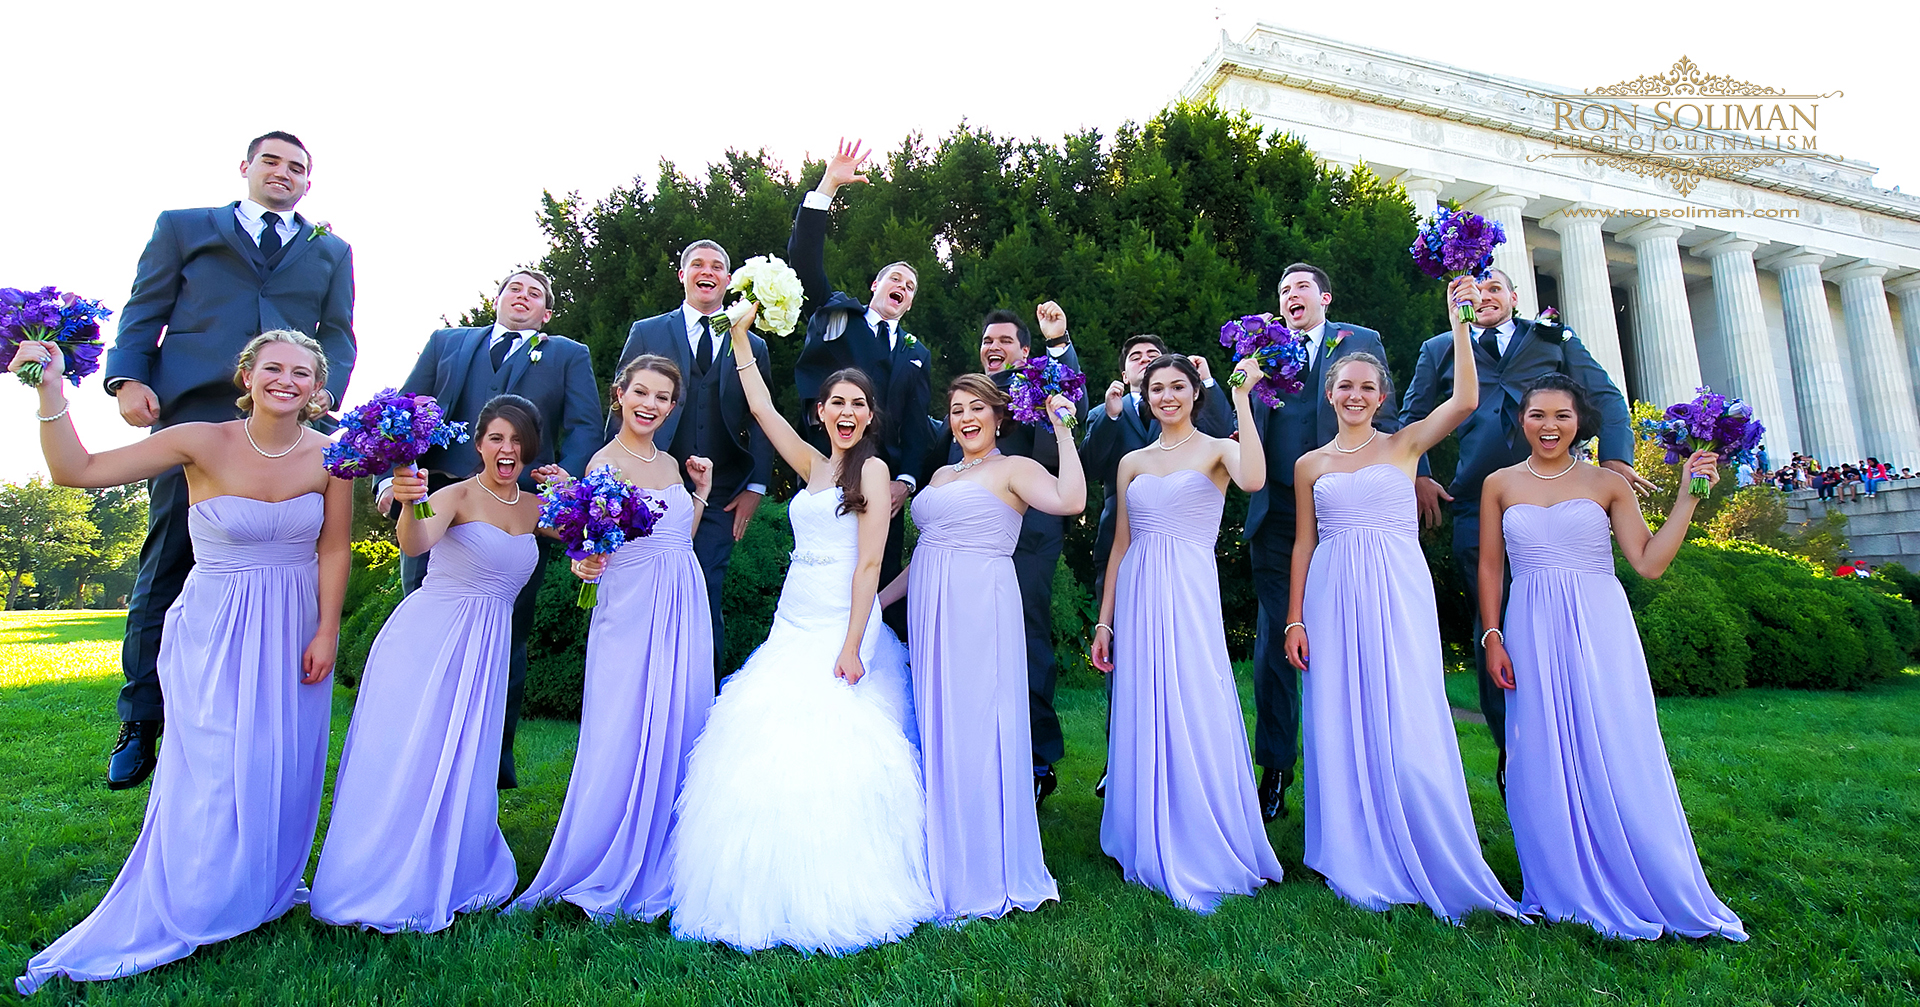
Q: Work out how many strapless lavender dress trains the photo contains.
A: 7